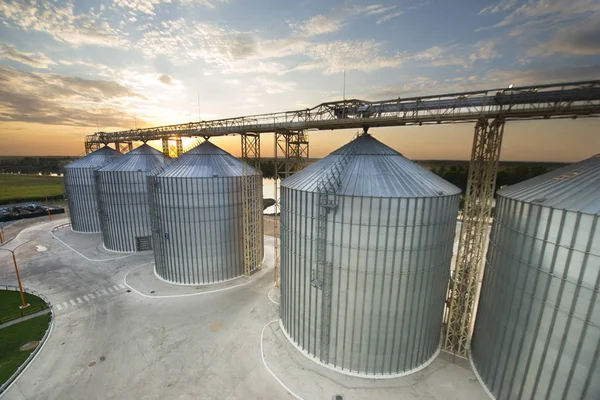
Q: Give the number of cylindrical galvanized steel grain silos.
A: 5